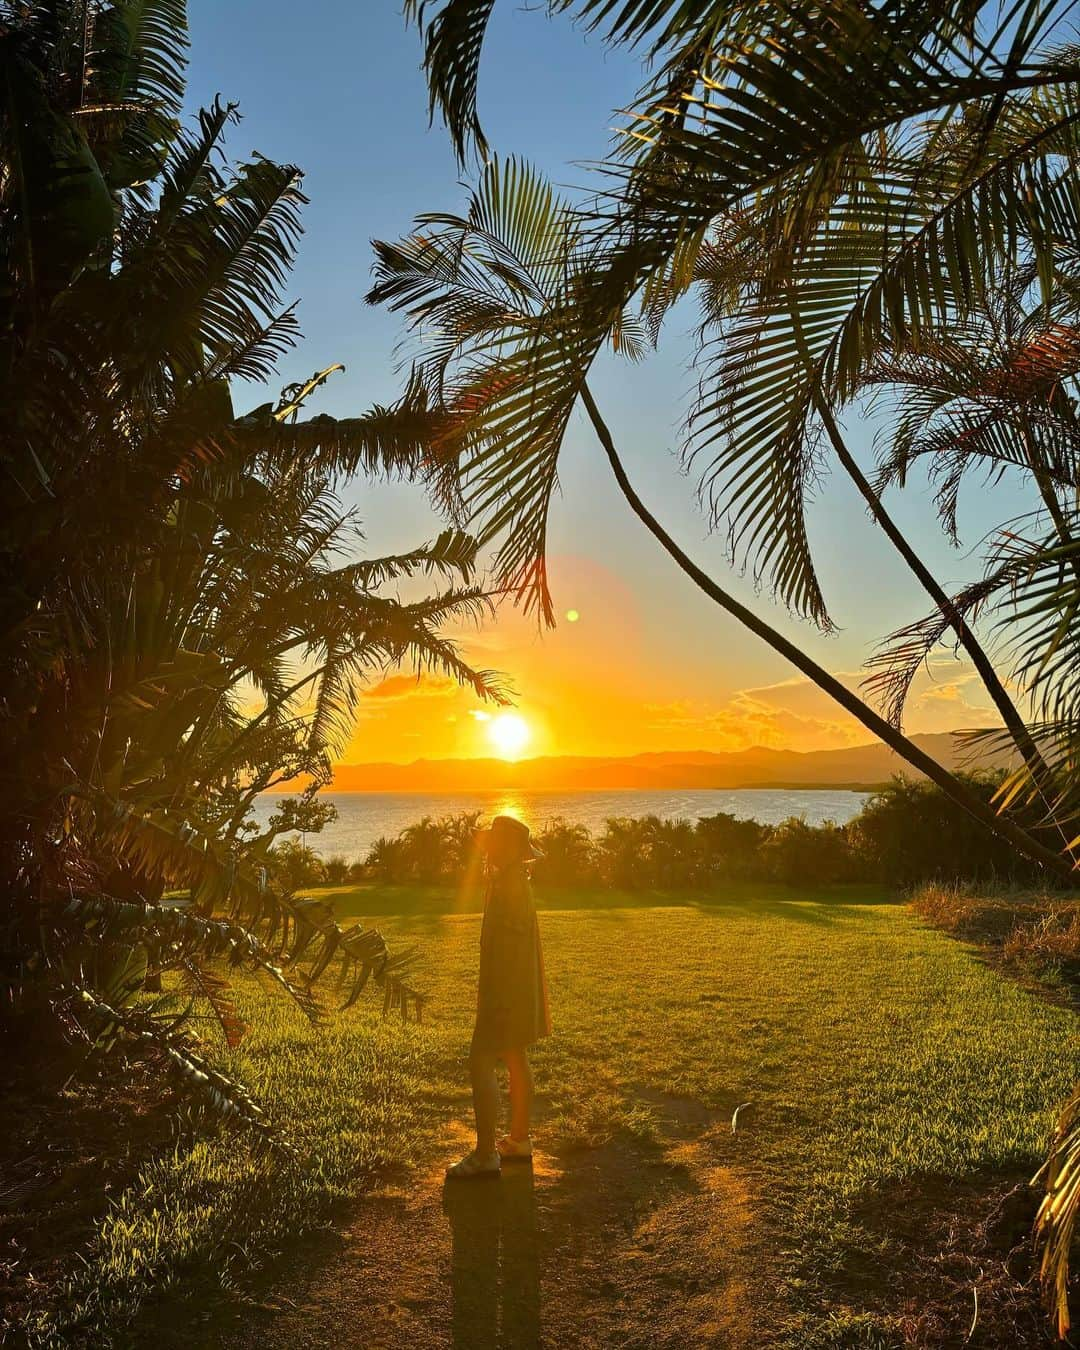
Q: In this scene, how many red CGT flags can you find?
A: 0